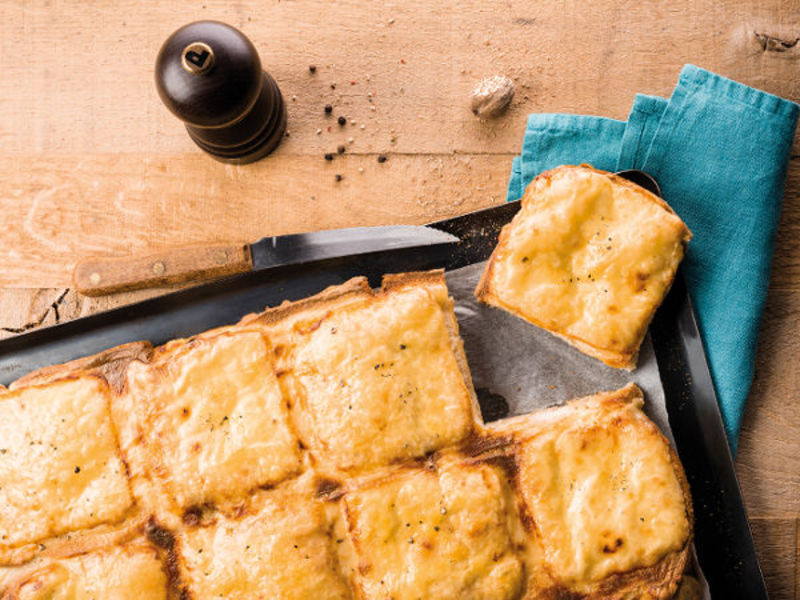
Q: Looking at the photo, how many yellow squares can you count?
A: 8